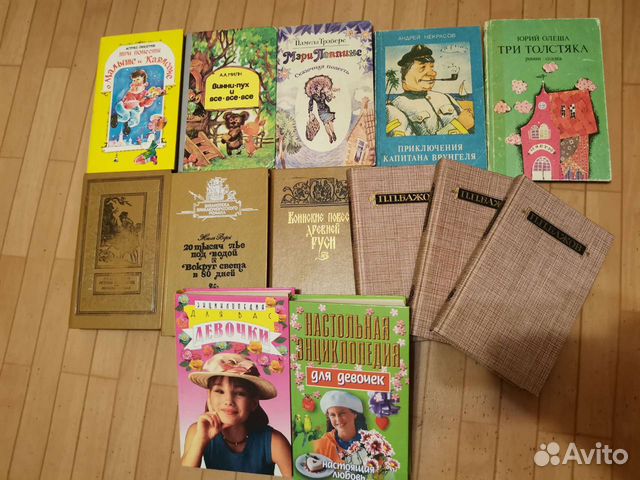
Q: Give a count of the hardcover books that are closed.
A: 13